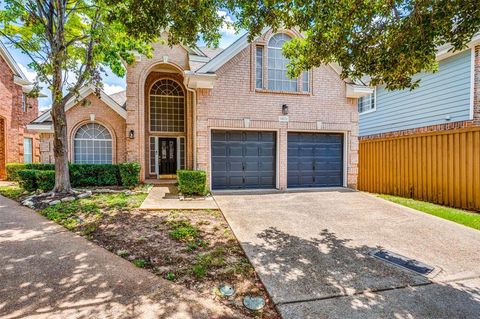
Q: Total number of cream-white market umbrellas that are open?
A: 0